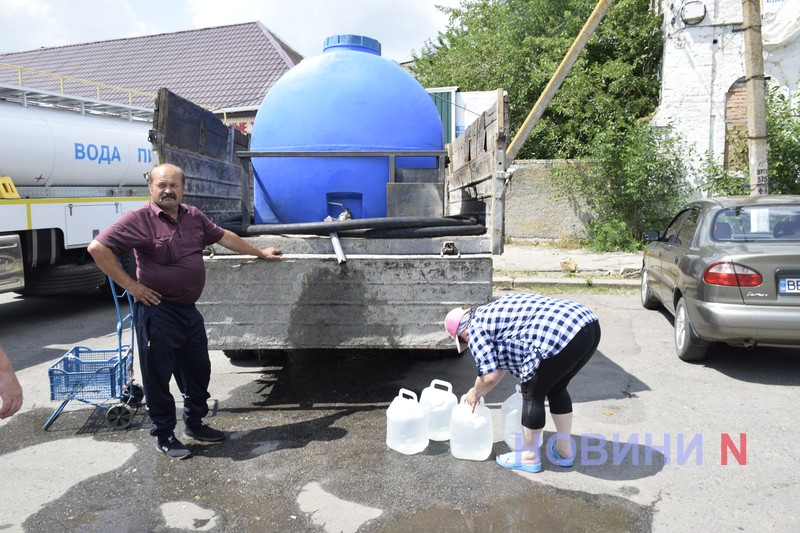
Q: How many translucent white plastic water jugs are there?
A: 4